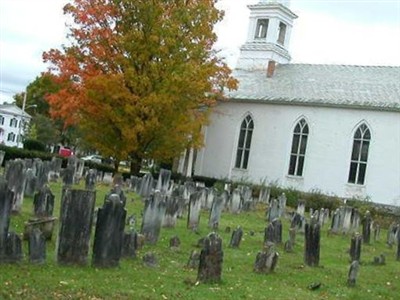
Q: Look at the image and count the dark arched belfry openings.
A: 2